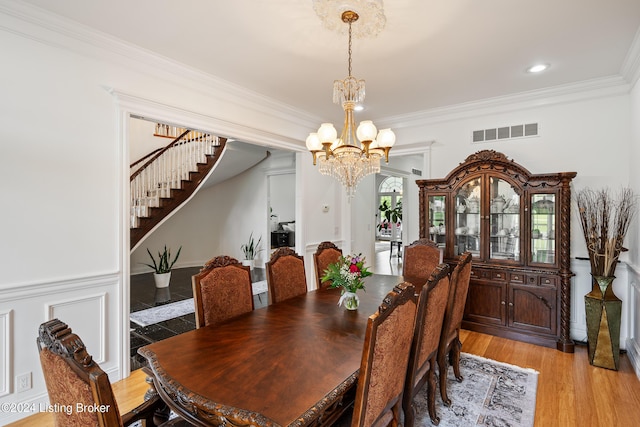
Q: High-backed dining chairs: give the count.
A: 8